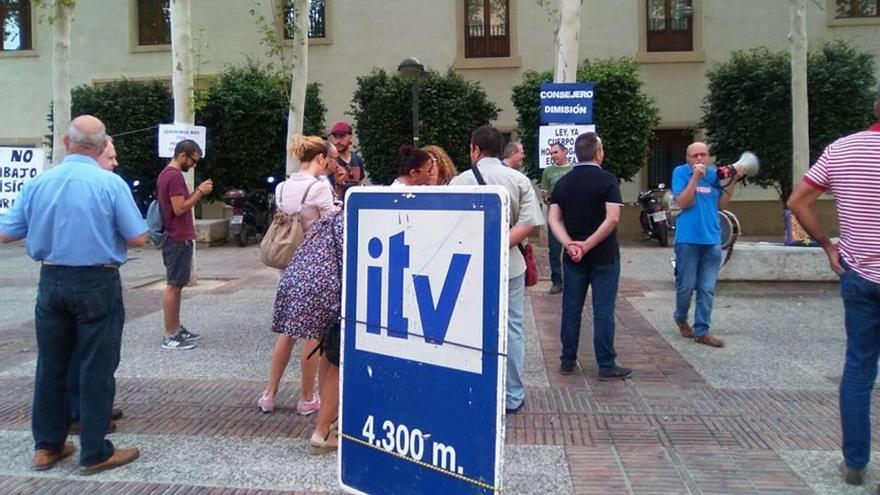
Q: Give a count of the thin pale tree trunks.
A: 5